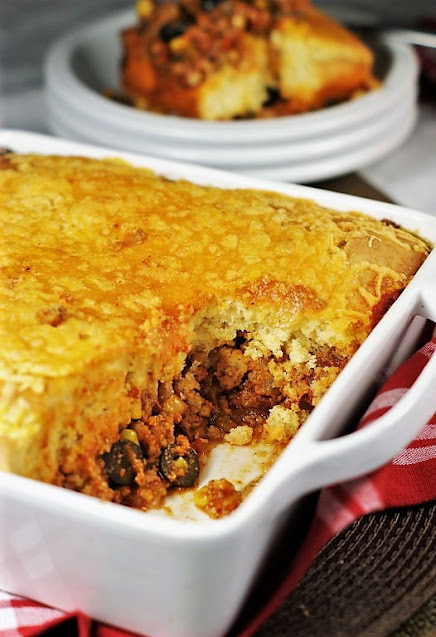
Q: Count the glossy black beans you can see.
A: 2